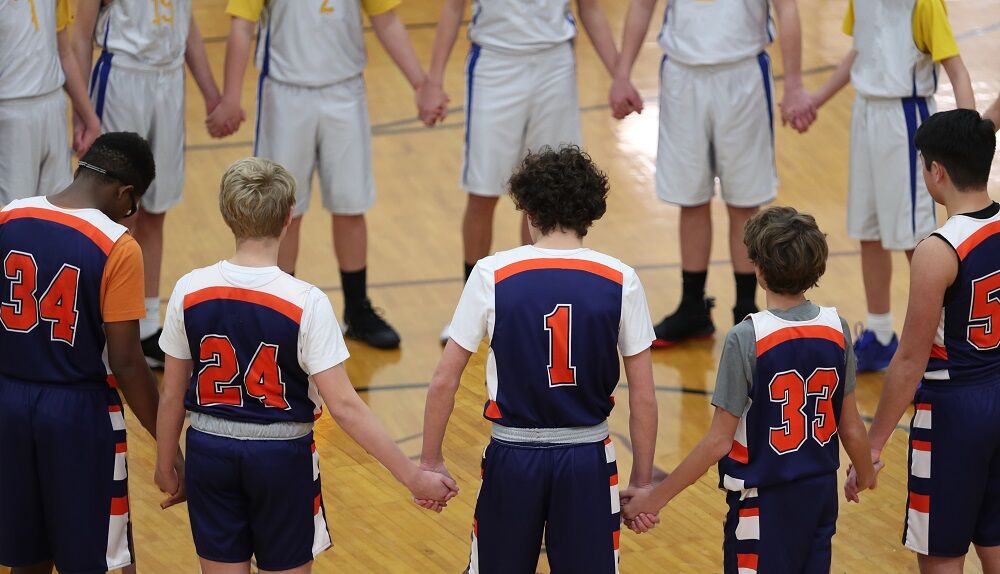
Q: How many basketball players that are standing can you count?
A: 11